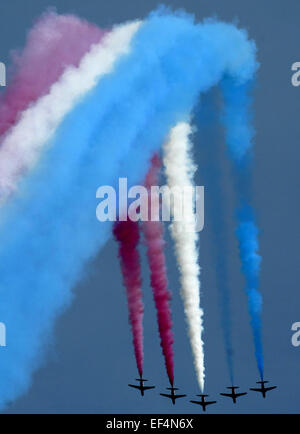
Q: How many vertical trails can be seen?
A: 5